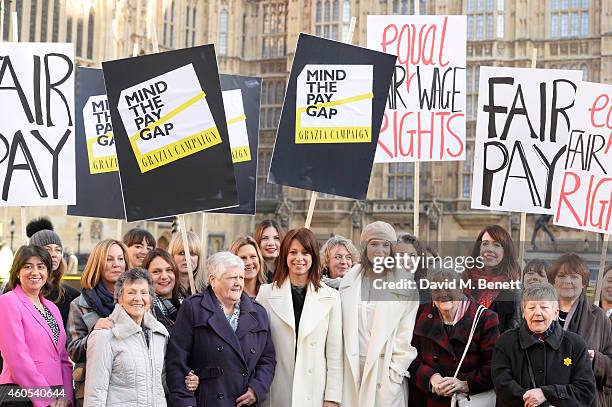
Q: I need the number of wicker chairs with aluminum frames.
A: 0